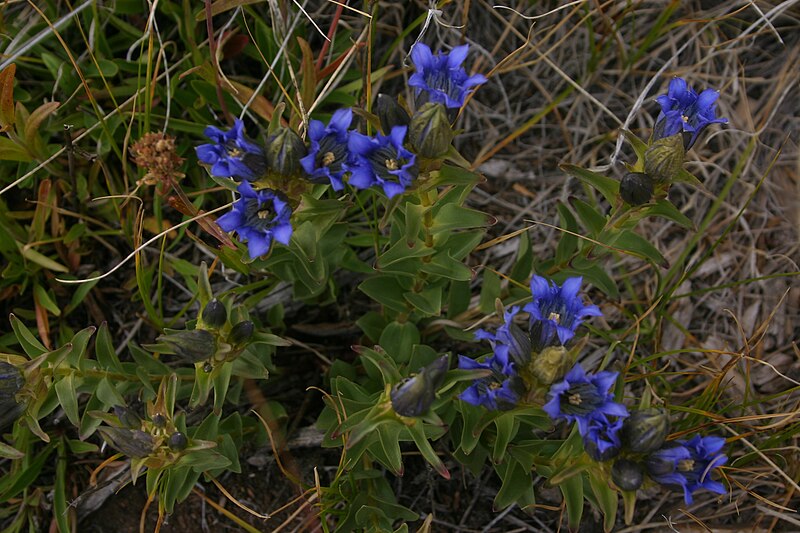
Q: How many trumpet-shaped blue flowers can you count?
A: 12